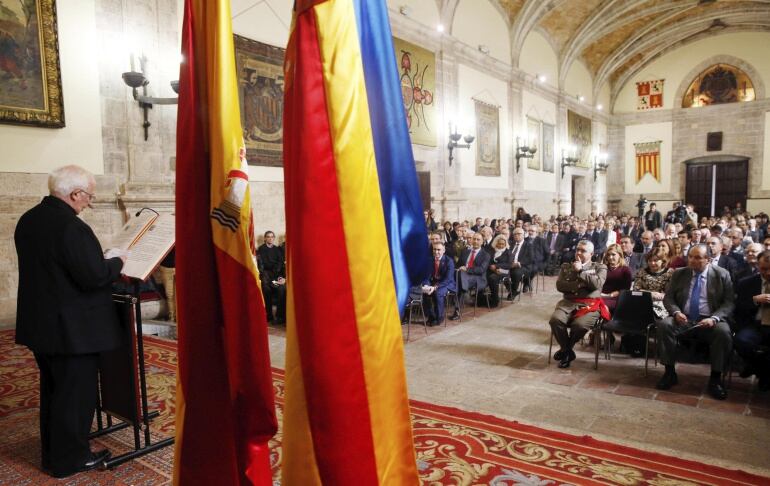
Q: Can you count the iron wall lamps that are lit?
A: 5